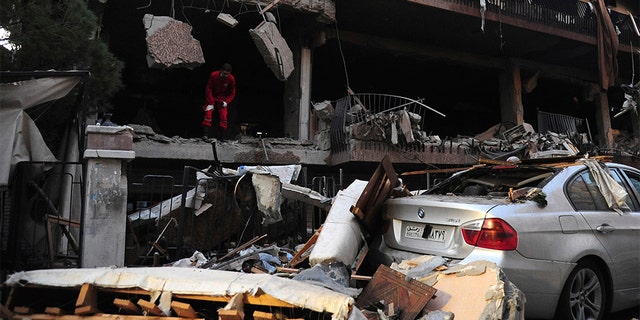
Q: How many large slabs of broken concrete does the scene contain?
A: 2